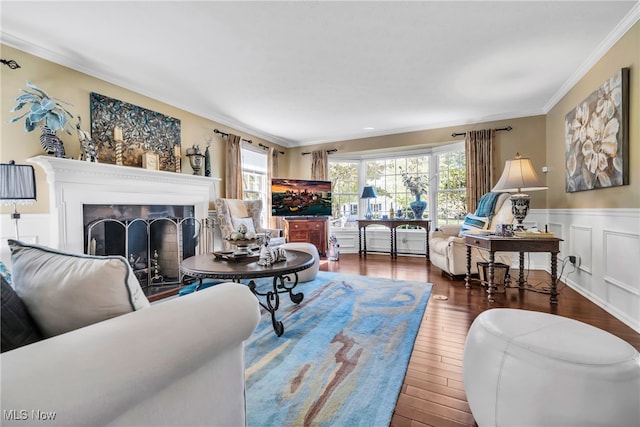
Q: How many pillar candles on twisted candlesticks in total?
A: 2